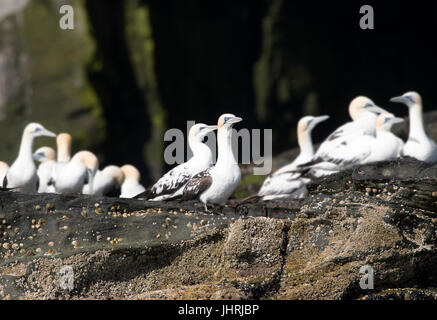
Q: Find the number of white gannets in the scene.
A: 13